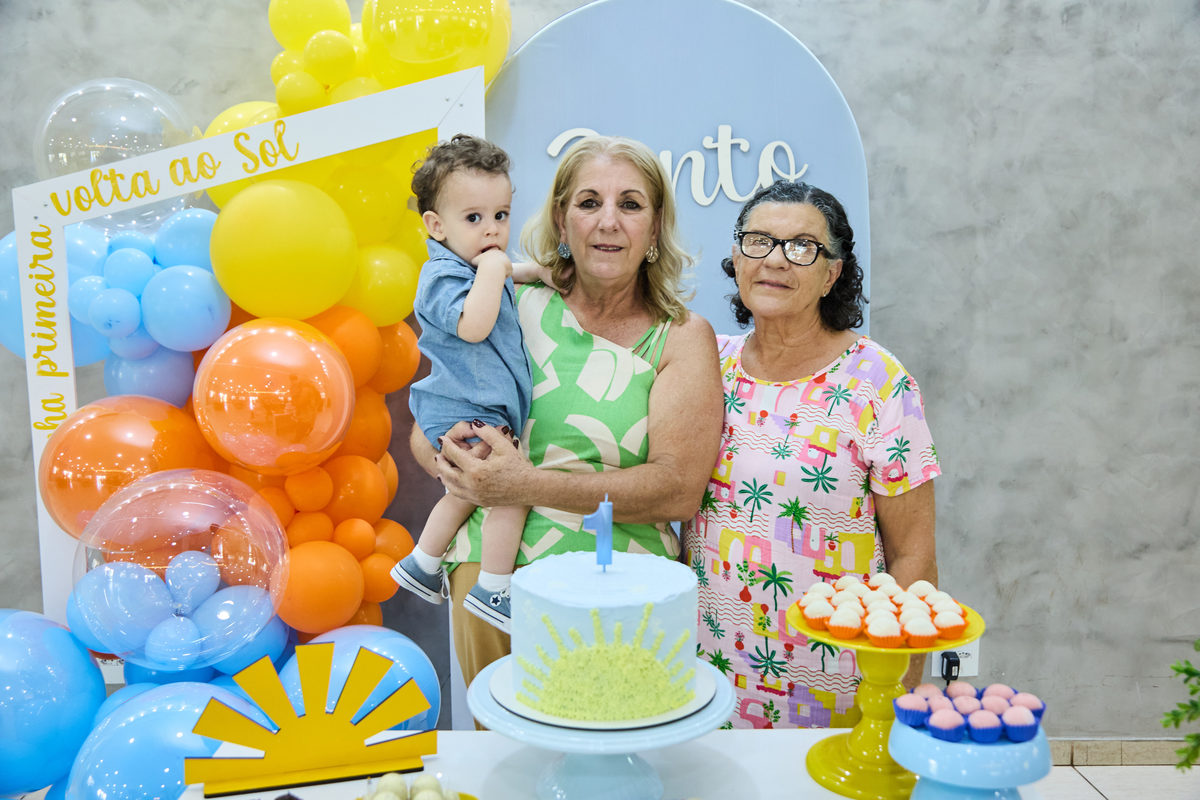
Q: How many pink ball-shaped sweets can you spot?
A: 11